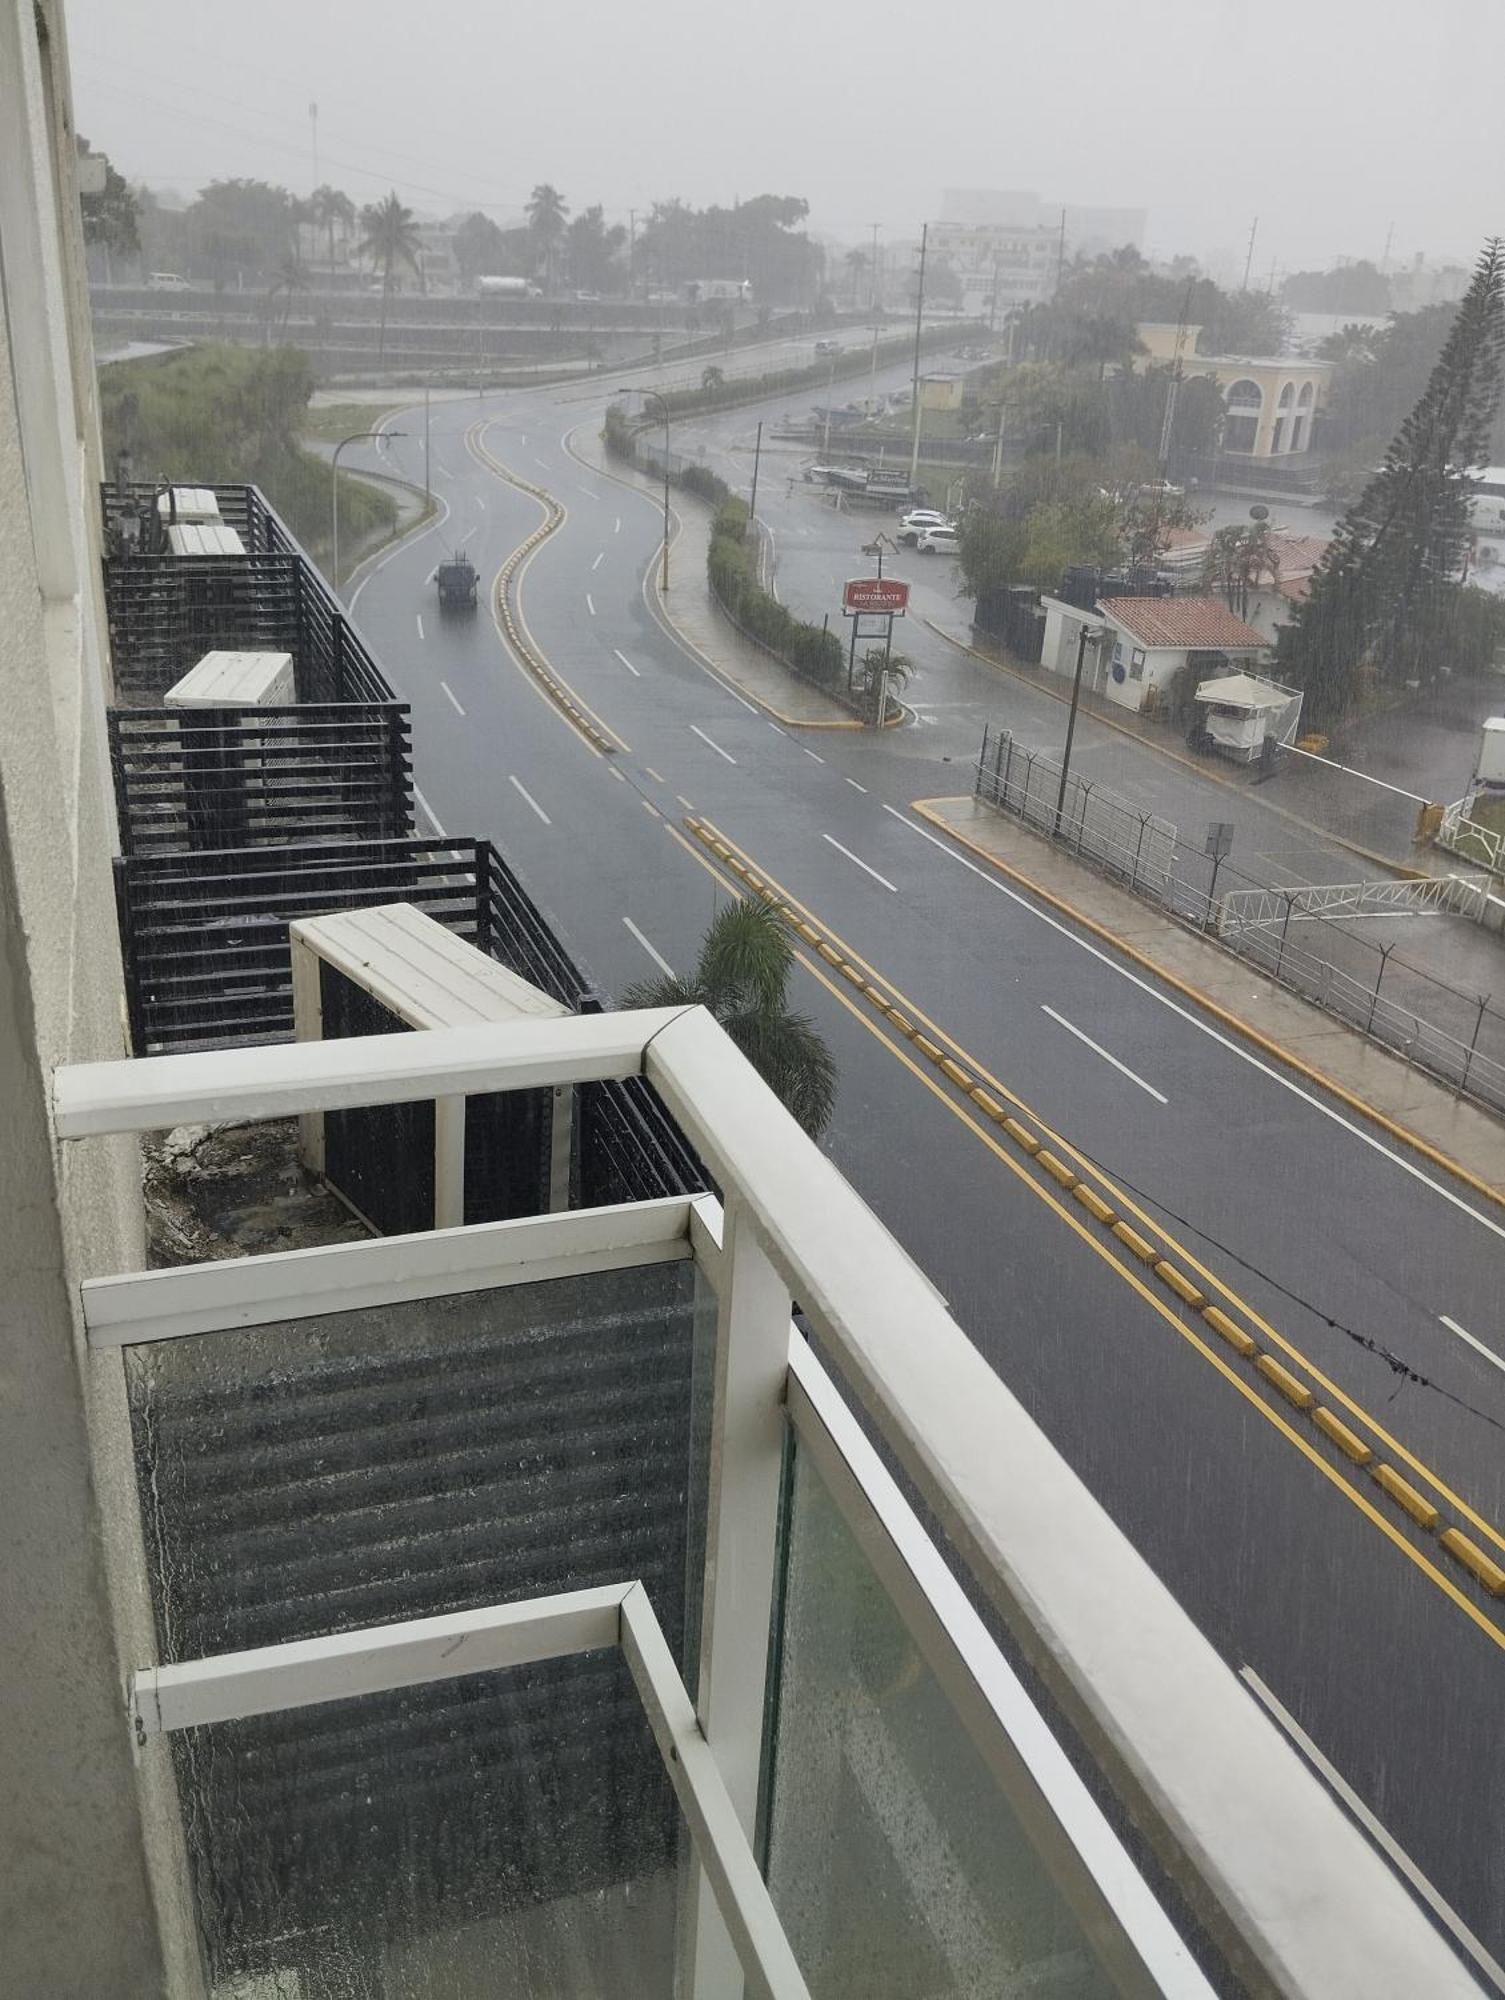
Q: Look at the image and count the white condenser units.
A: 4